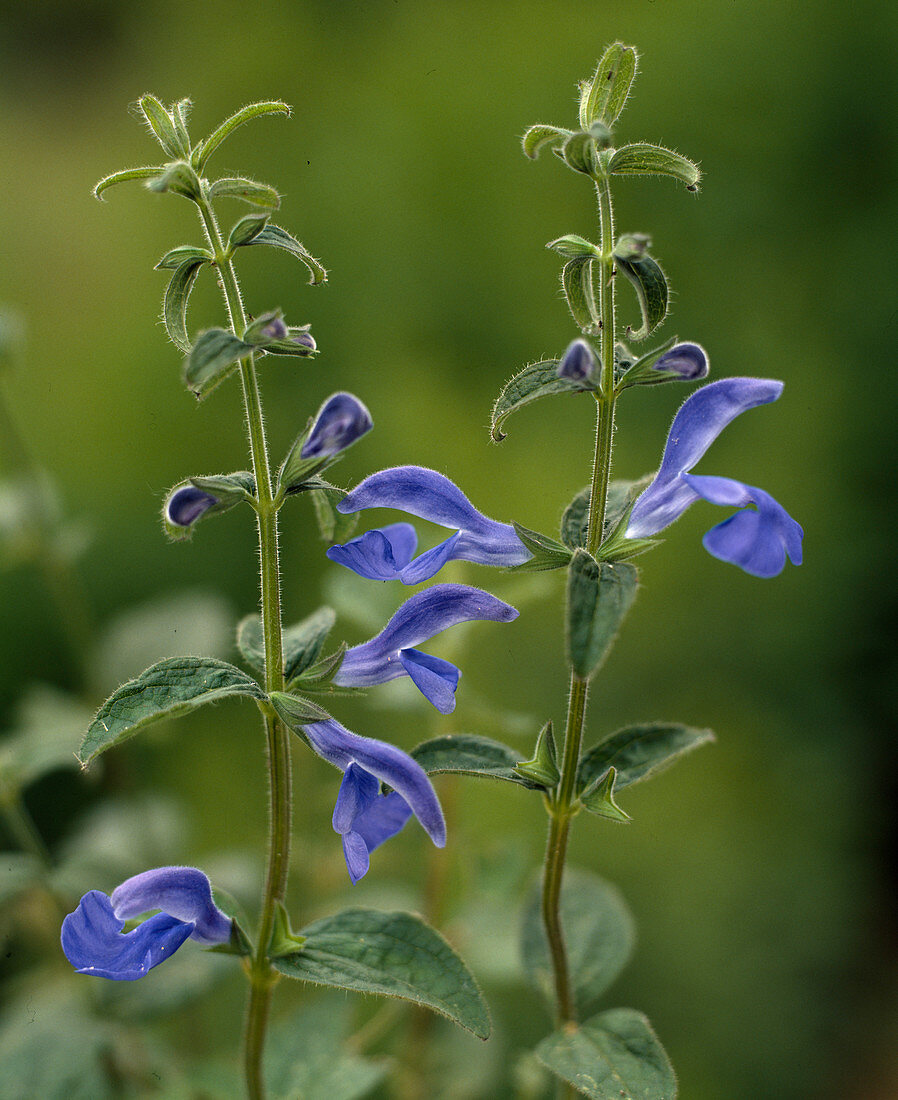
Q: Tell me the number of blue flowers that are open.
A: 5